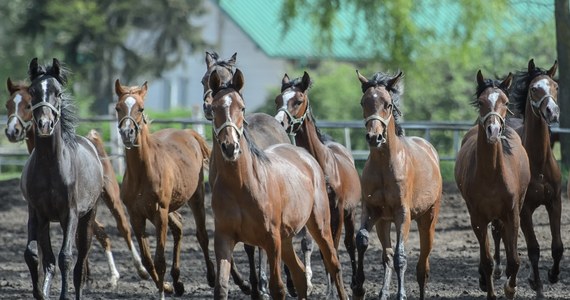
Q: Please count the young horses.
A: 9